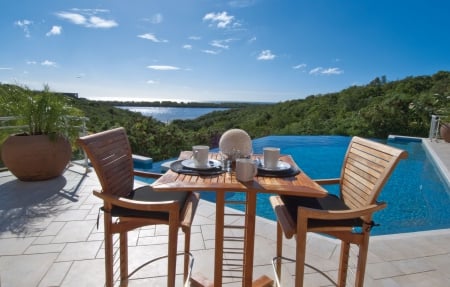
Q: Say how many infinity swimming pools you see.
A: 1